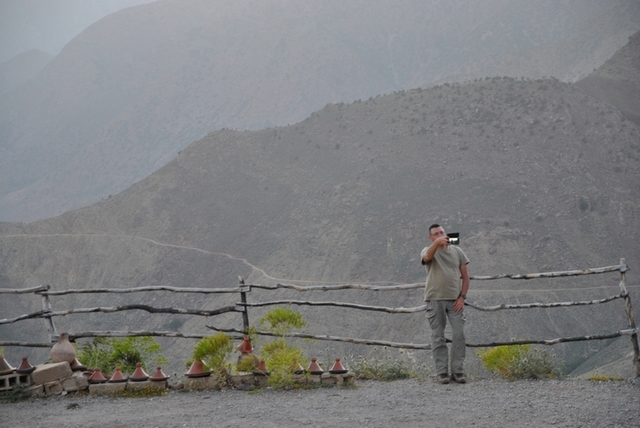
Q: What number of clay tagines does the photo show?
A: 13